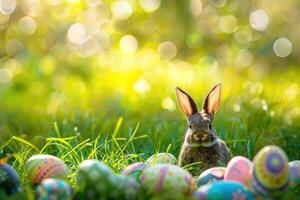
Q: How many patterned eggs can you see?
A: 13